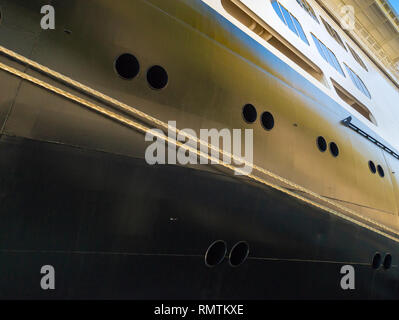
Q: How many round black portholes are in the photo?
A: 12